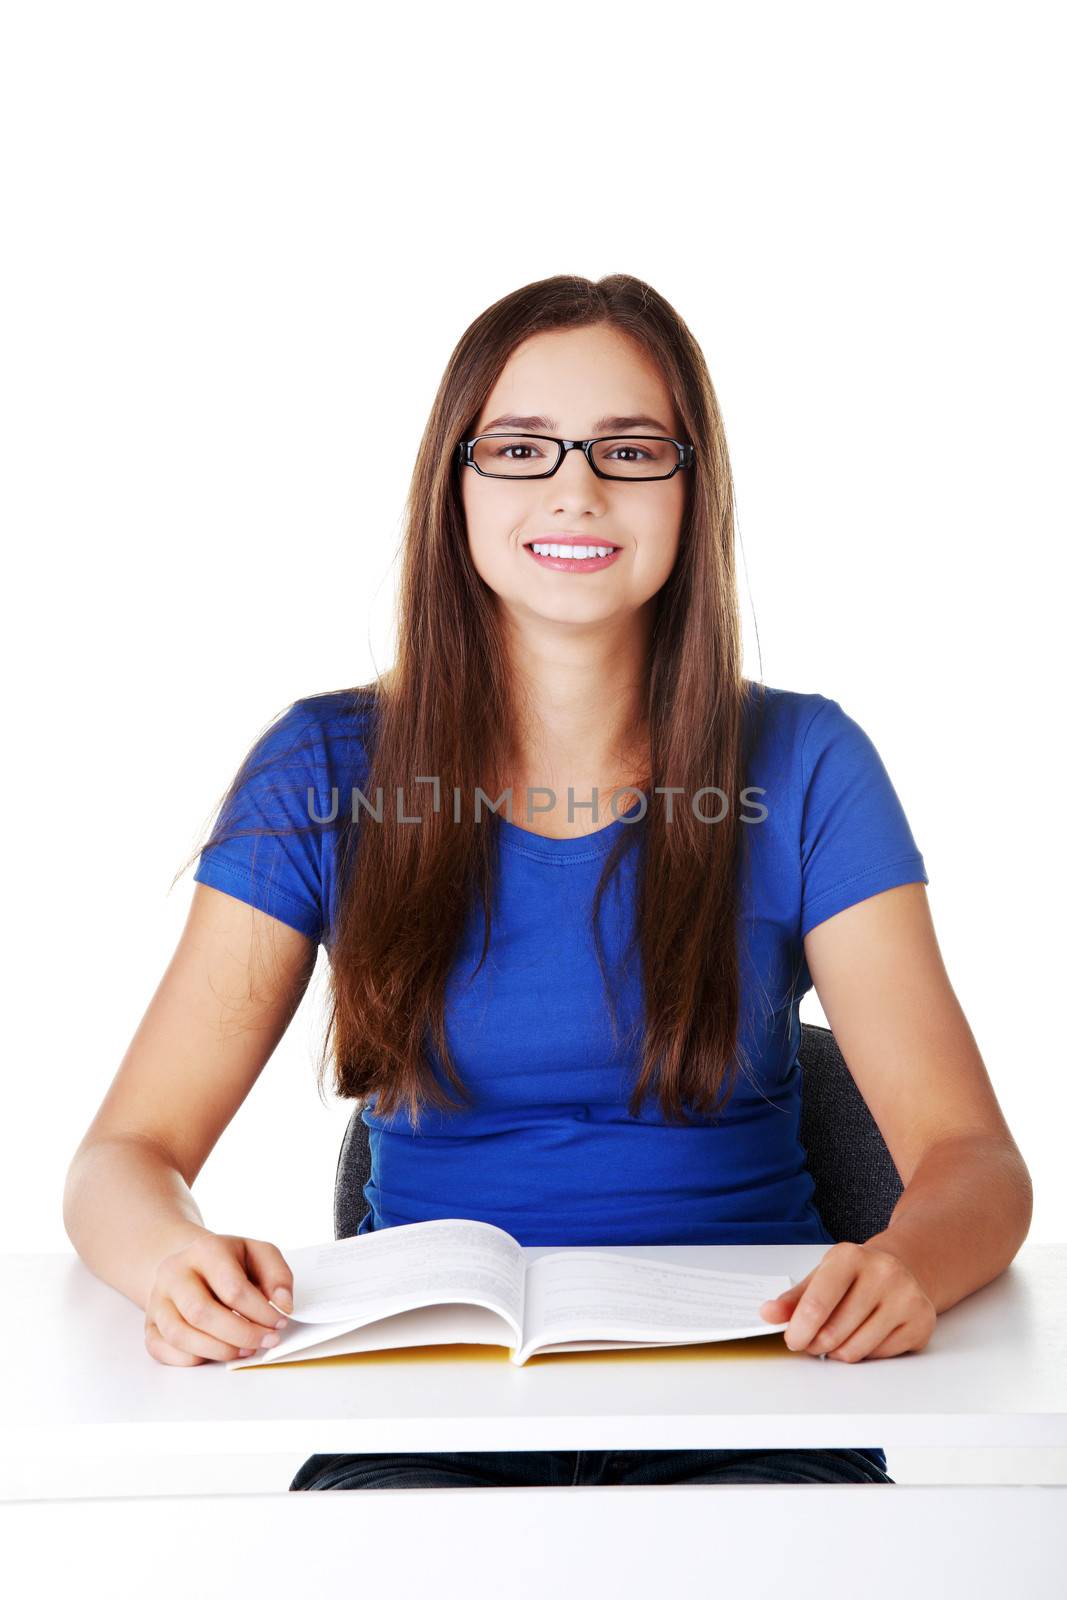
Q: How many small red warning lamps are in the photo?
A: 0